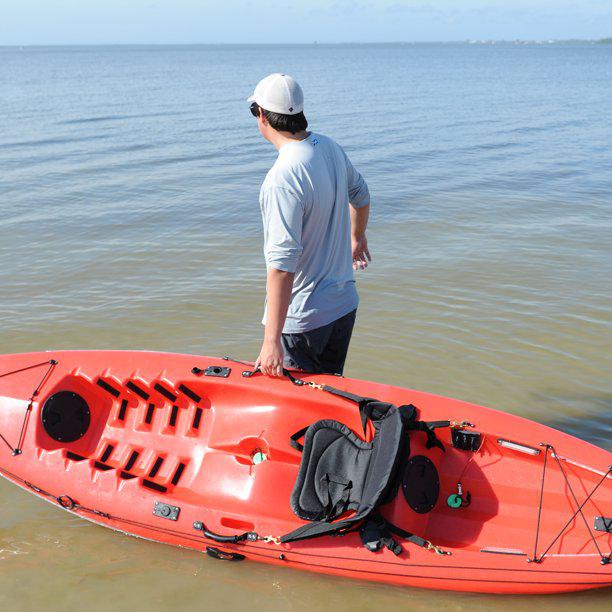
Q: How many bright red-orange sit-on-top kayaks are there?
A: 1